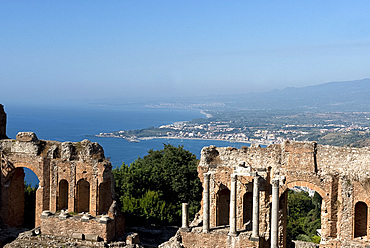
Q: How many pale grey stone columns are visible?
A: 5